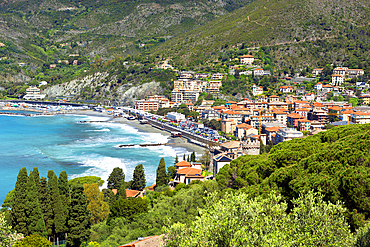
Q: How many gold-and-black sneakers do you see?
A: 0